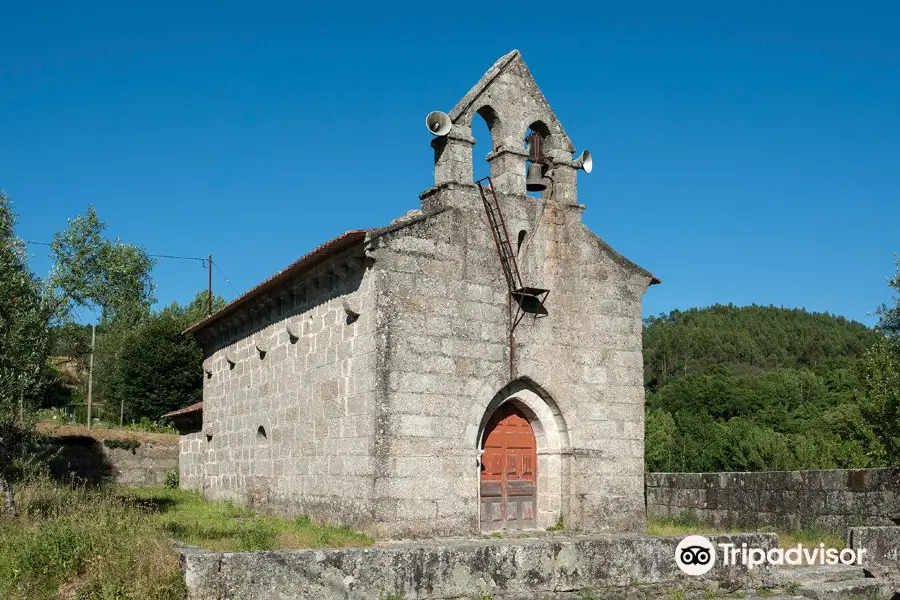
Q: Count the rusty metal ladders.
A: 1